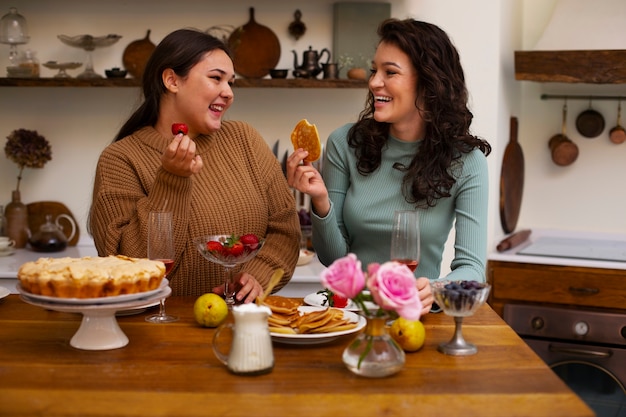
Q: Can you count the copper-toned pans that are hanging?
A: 2